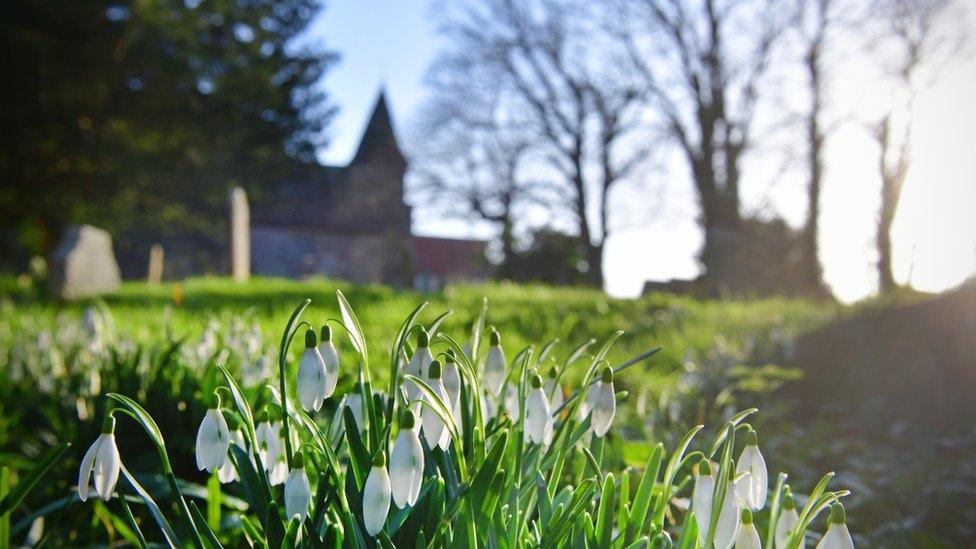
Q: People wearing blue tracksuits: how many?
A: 0